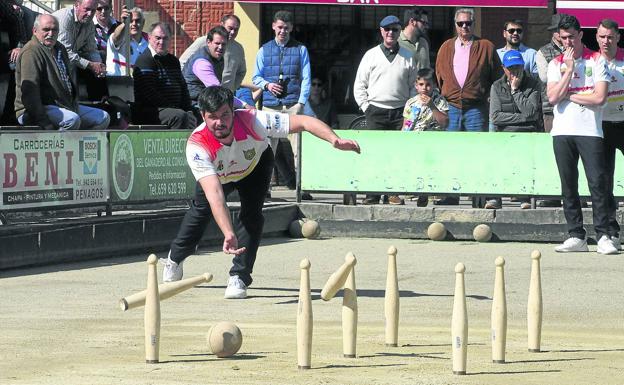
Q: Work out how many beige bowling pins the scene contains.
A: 9